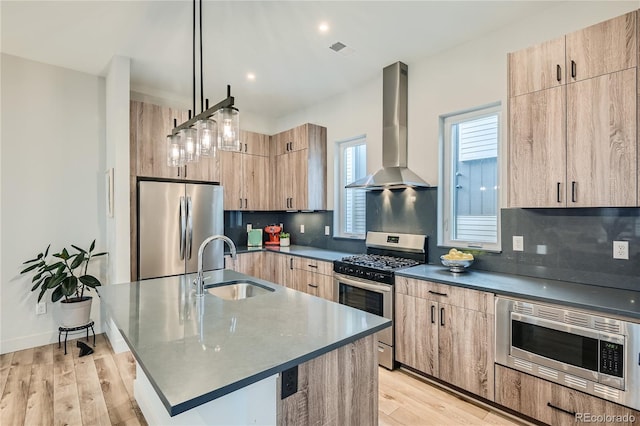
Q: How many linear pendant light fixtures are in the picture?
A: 1